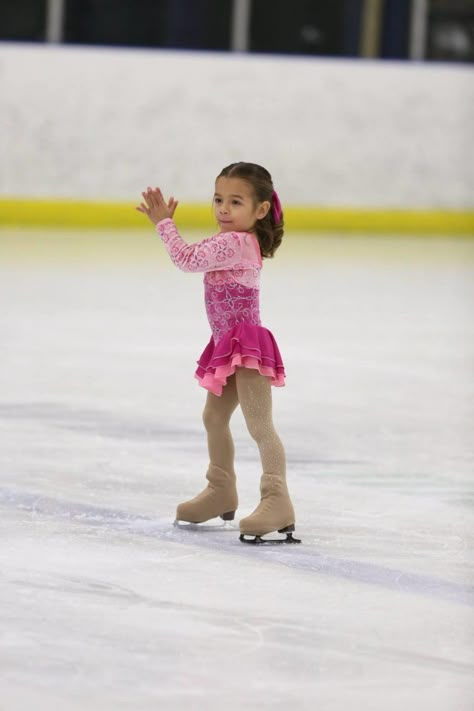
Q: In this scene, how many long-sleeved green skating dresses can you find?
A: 0